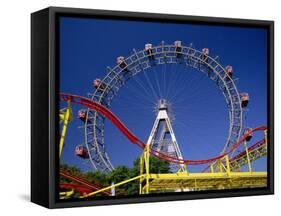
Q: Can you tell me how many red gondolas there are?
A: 10